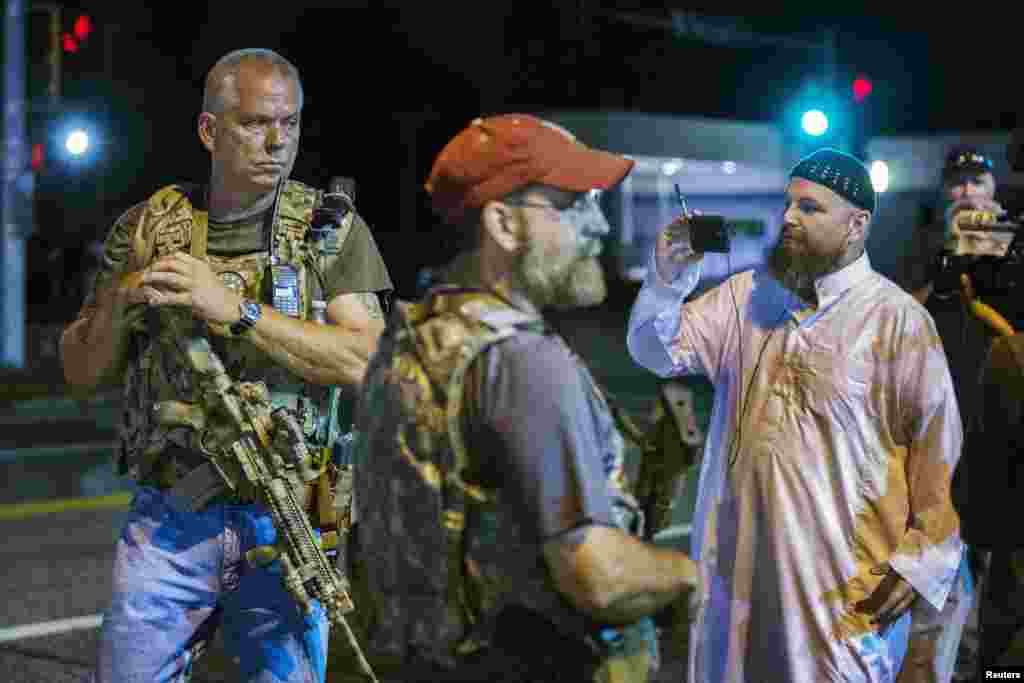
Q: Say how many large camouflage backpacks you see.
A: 1